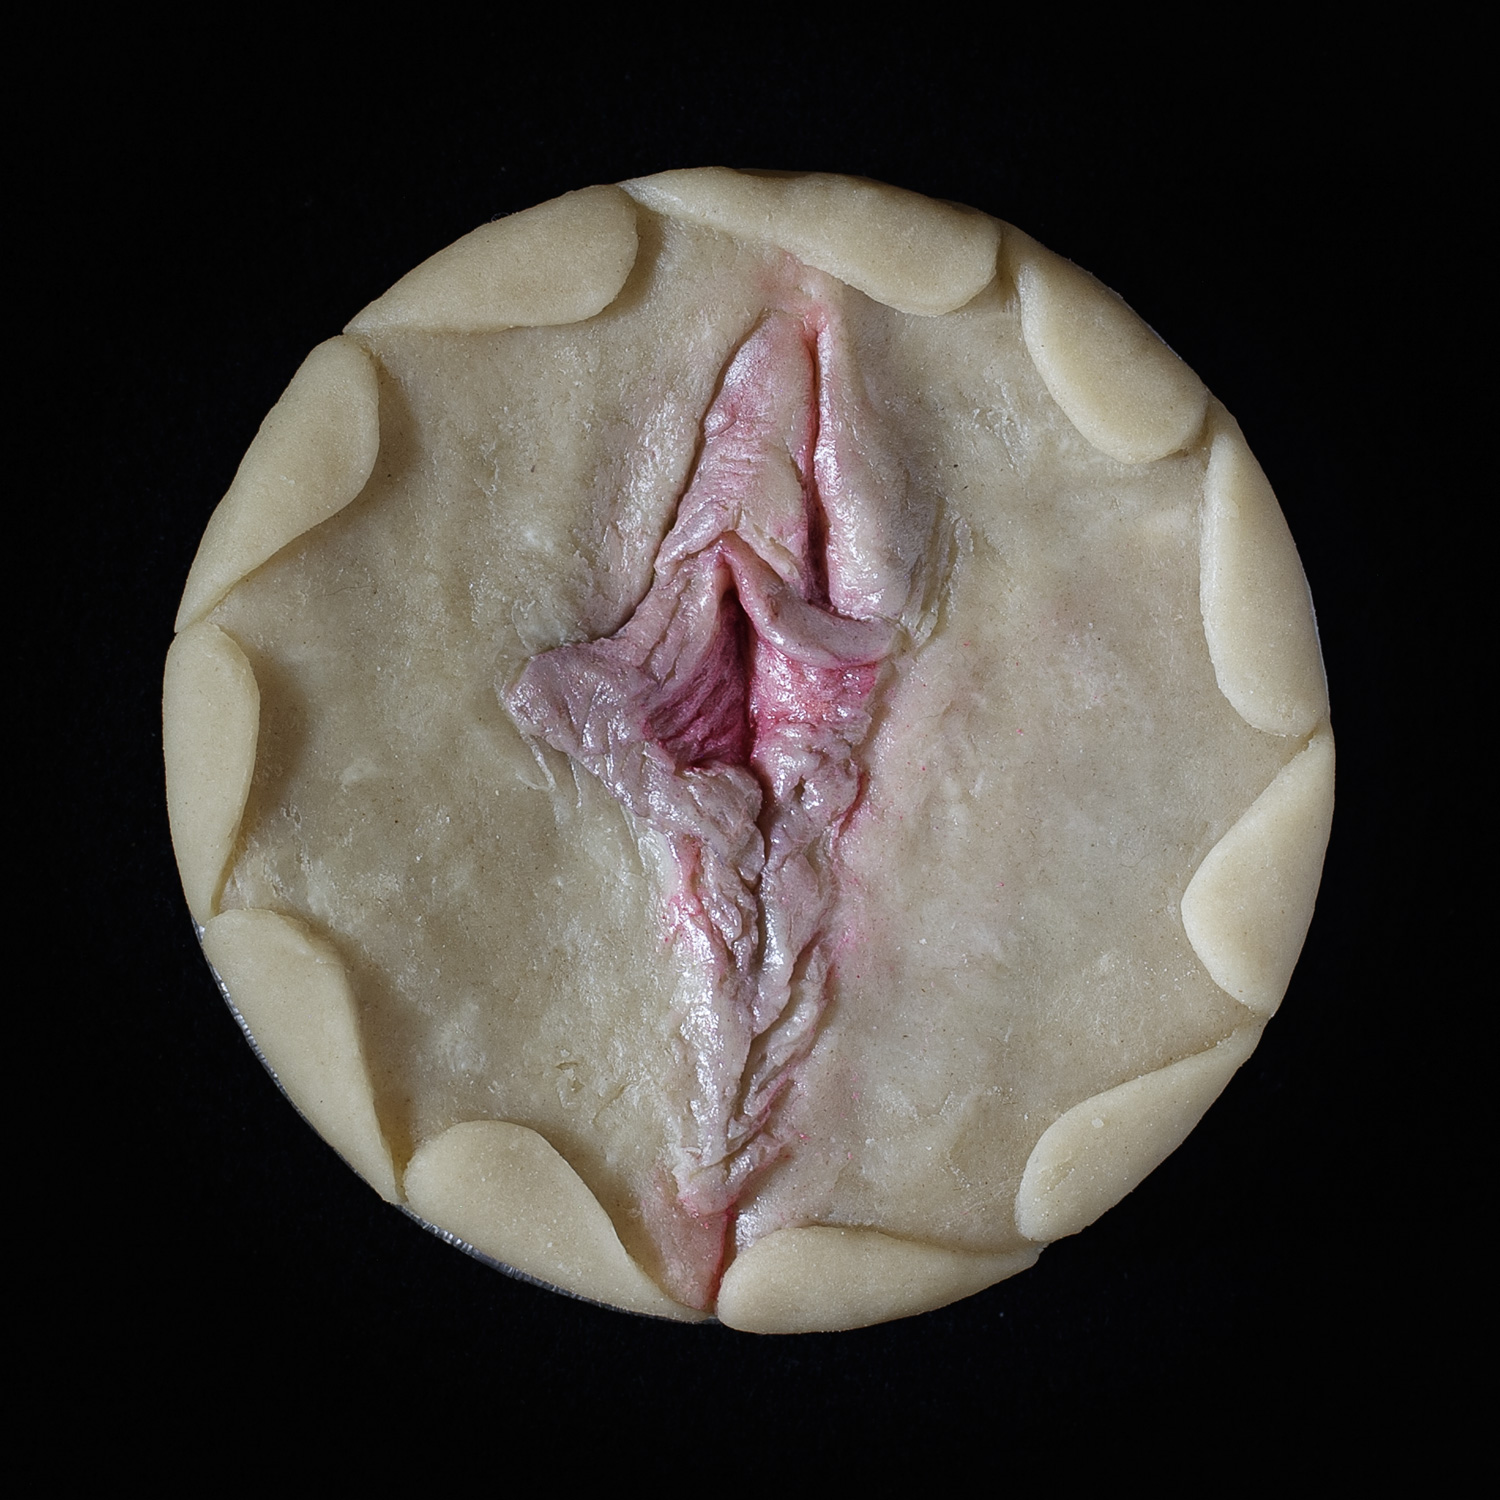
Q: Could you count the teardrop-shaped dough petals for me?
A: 11